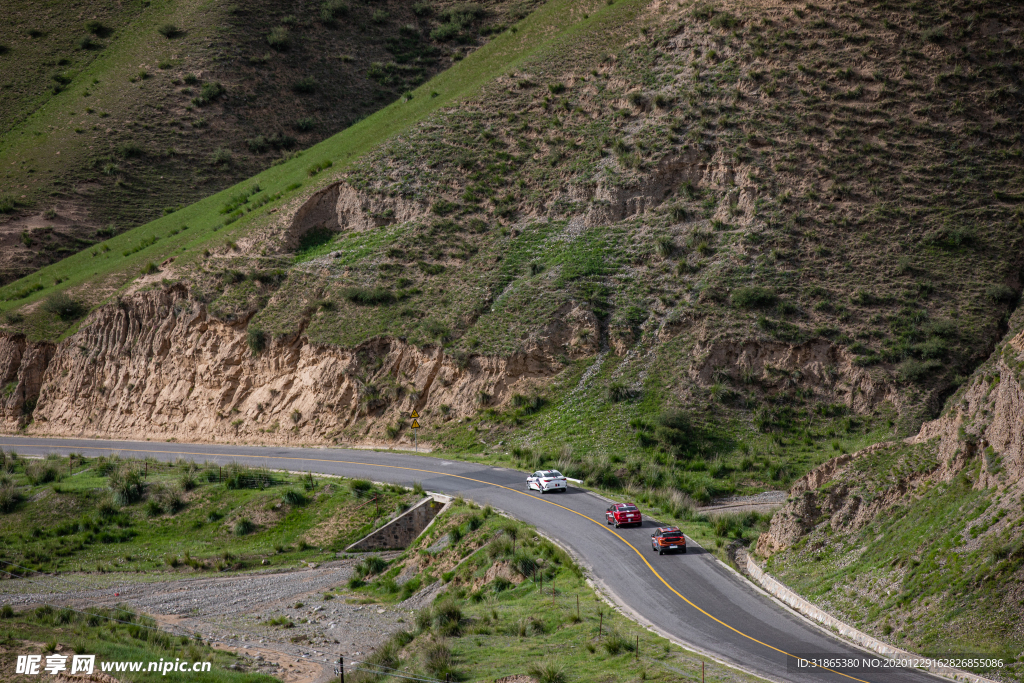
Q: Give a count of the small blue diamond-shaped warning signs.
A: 0